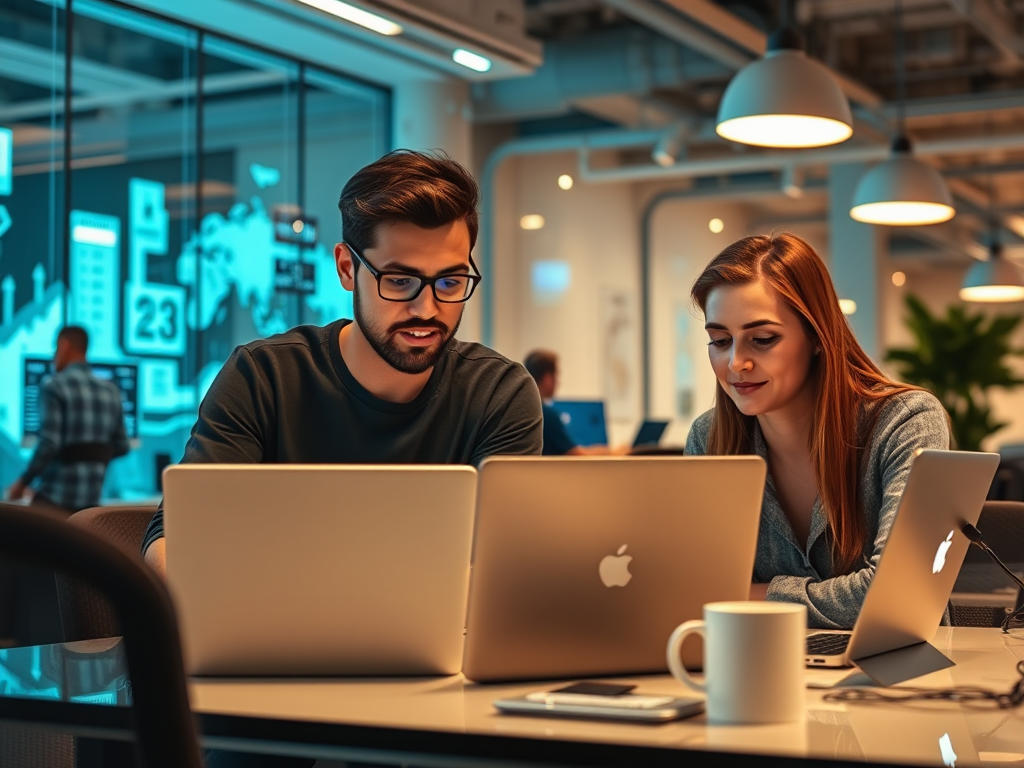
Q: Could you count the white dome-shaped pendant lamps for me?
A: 3